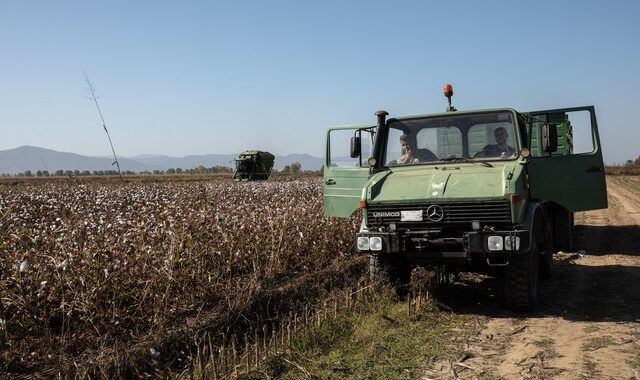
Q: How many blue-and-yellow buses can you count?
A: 0